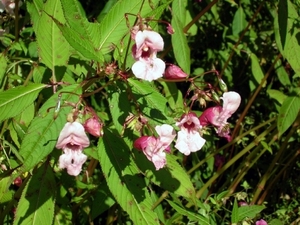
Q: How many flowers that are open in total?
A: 5